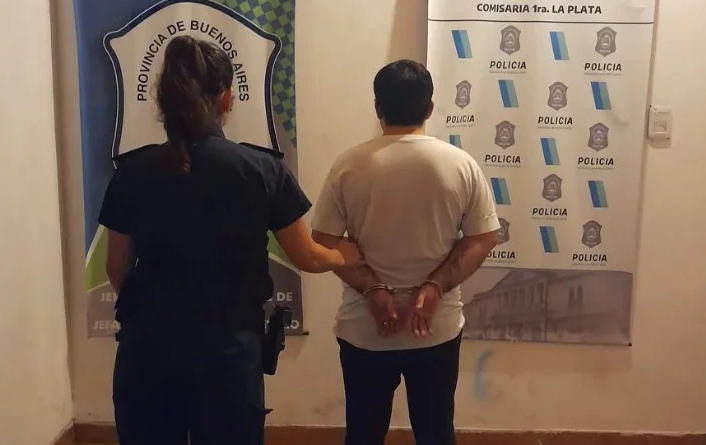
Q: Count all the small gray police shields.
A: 9